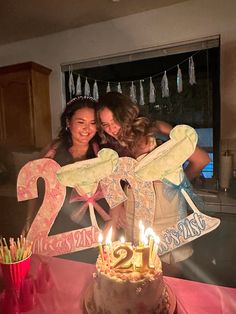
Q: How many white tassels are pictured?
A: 12